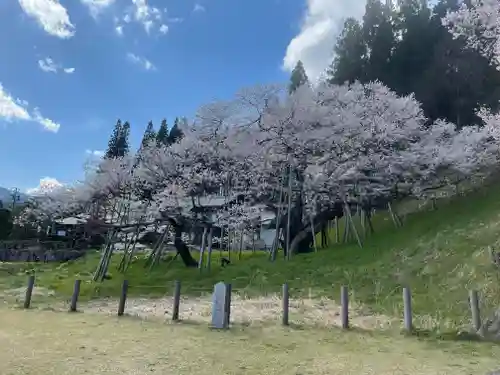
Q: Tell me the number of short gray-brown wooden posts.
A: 9